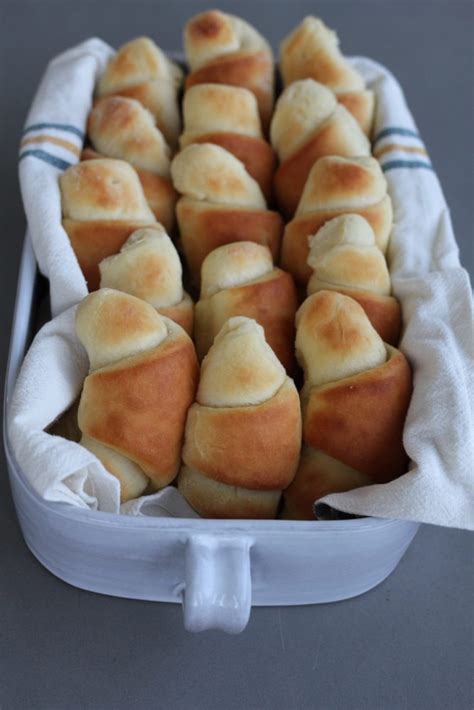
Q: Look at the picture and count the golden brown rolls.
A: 15